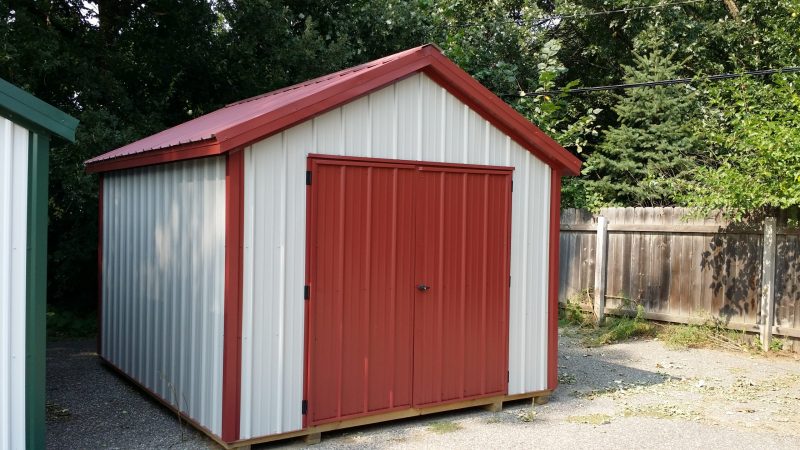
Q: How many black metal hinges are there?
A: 6